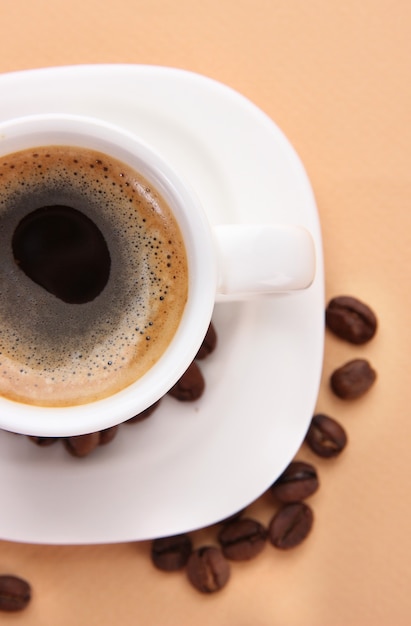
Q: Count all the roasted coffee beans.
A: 15